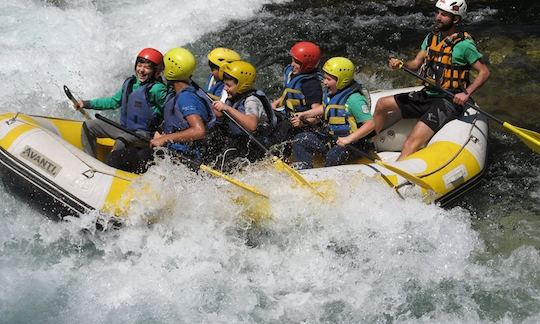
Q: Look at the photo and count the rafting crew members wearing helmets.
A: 7